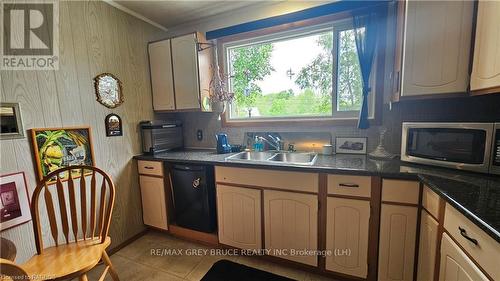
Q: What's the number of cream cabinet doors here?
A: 11